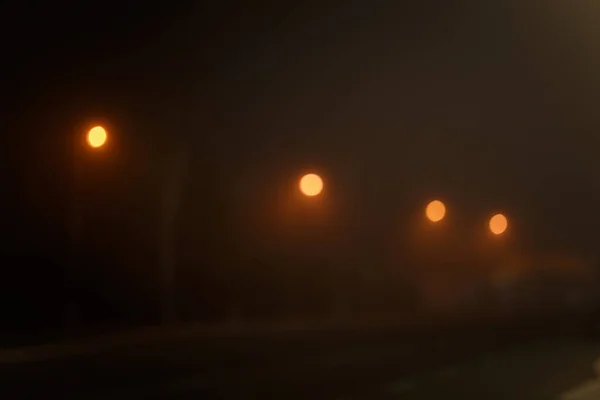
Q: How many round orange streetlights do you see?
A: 4